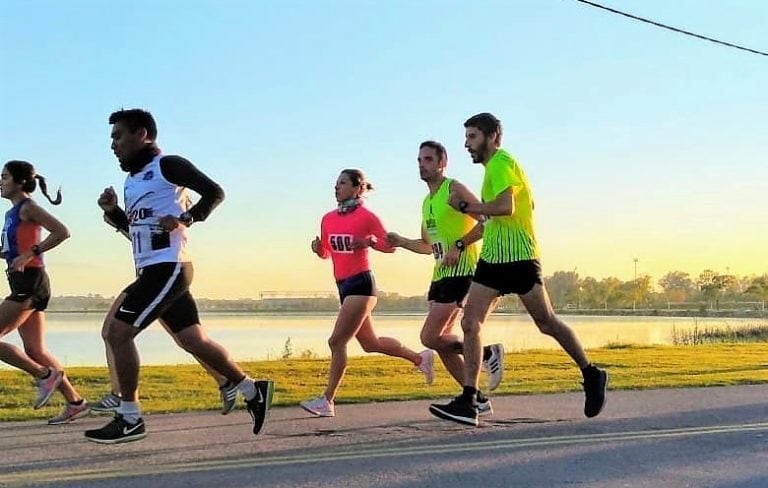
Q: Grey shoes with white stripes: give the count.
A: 2